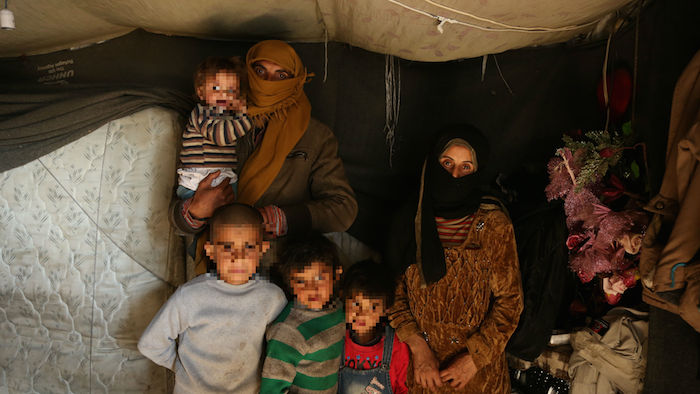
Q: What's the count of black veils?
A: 1